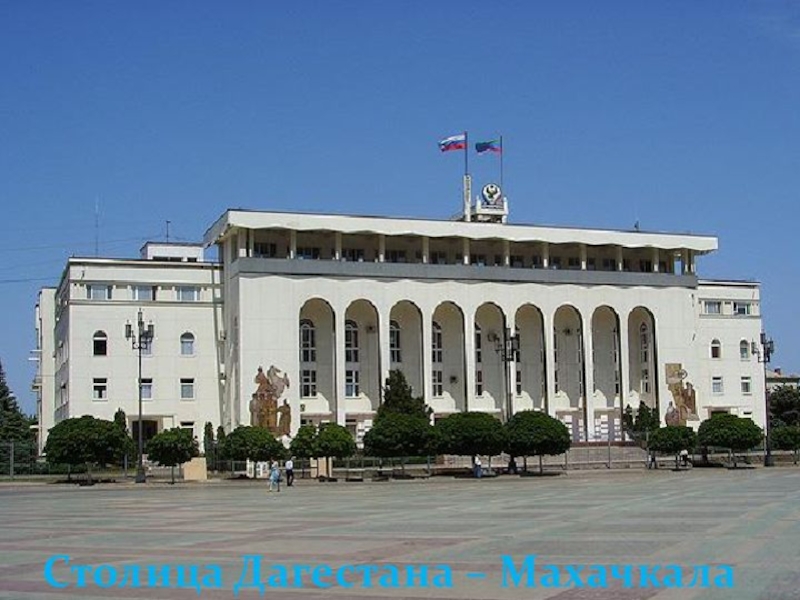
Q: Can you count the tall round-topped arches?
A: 9